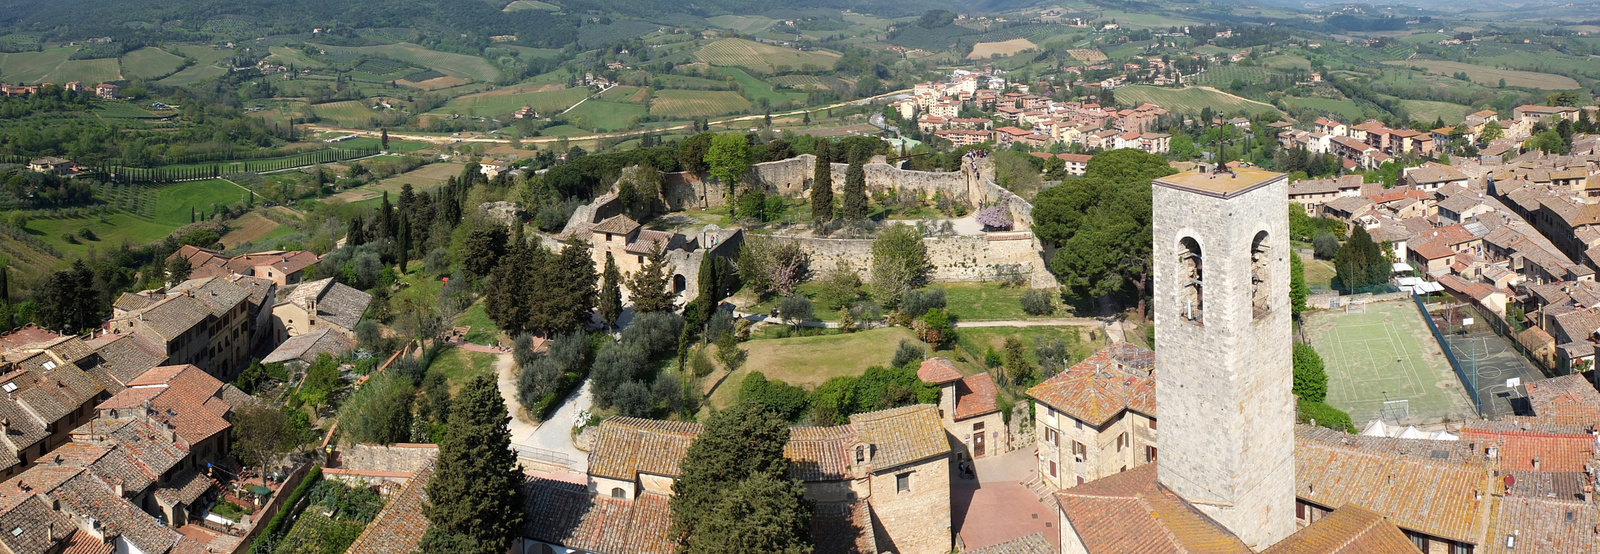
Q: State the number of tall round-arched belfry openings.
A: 2